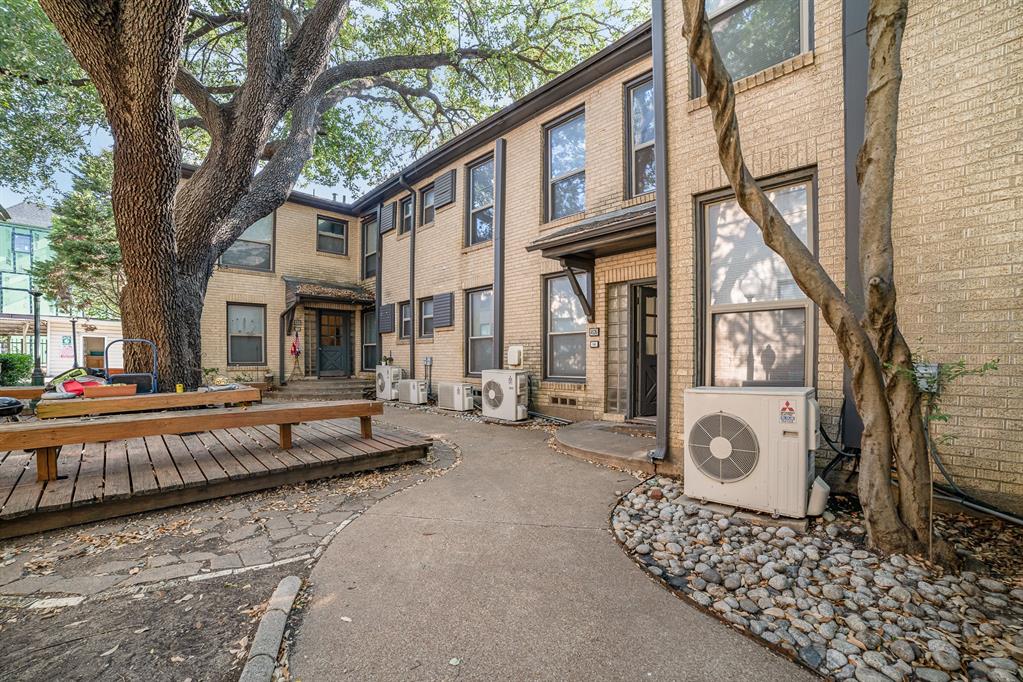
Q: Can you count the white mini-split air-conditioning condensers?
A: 5